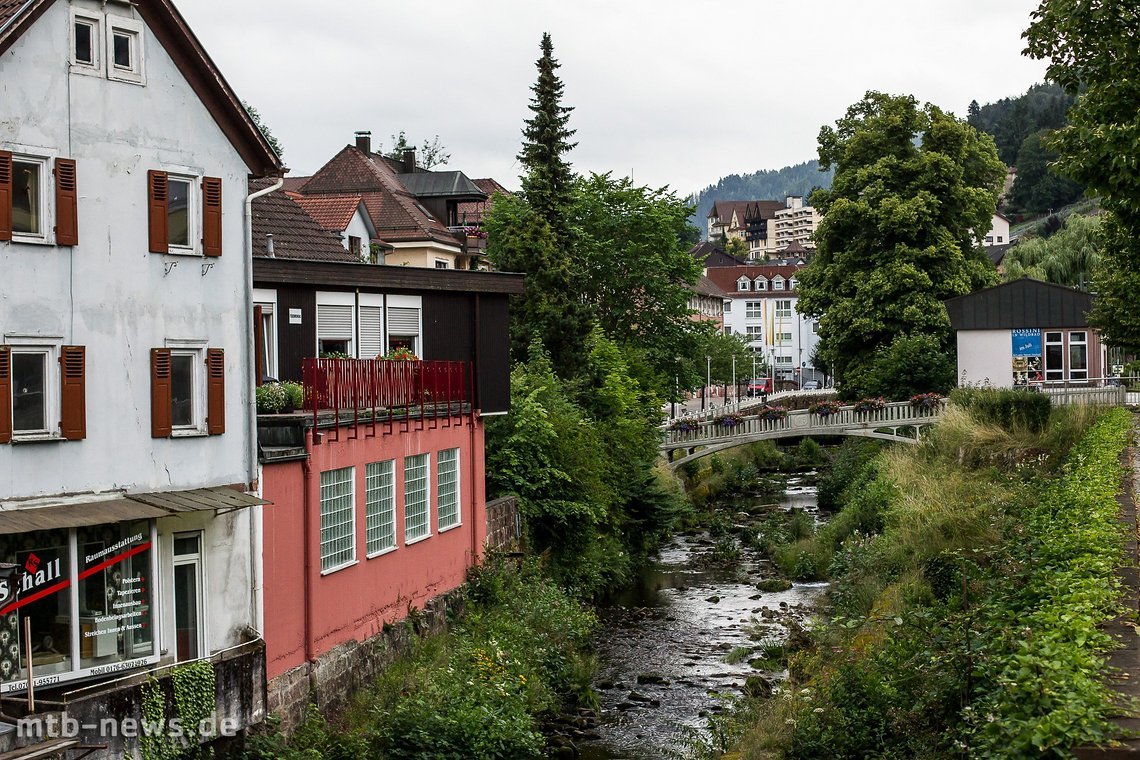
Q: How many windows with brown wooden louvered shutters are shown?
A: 4